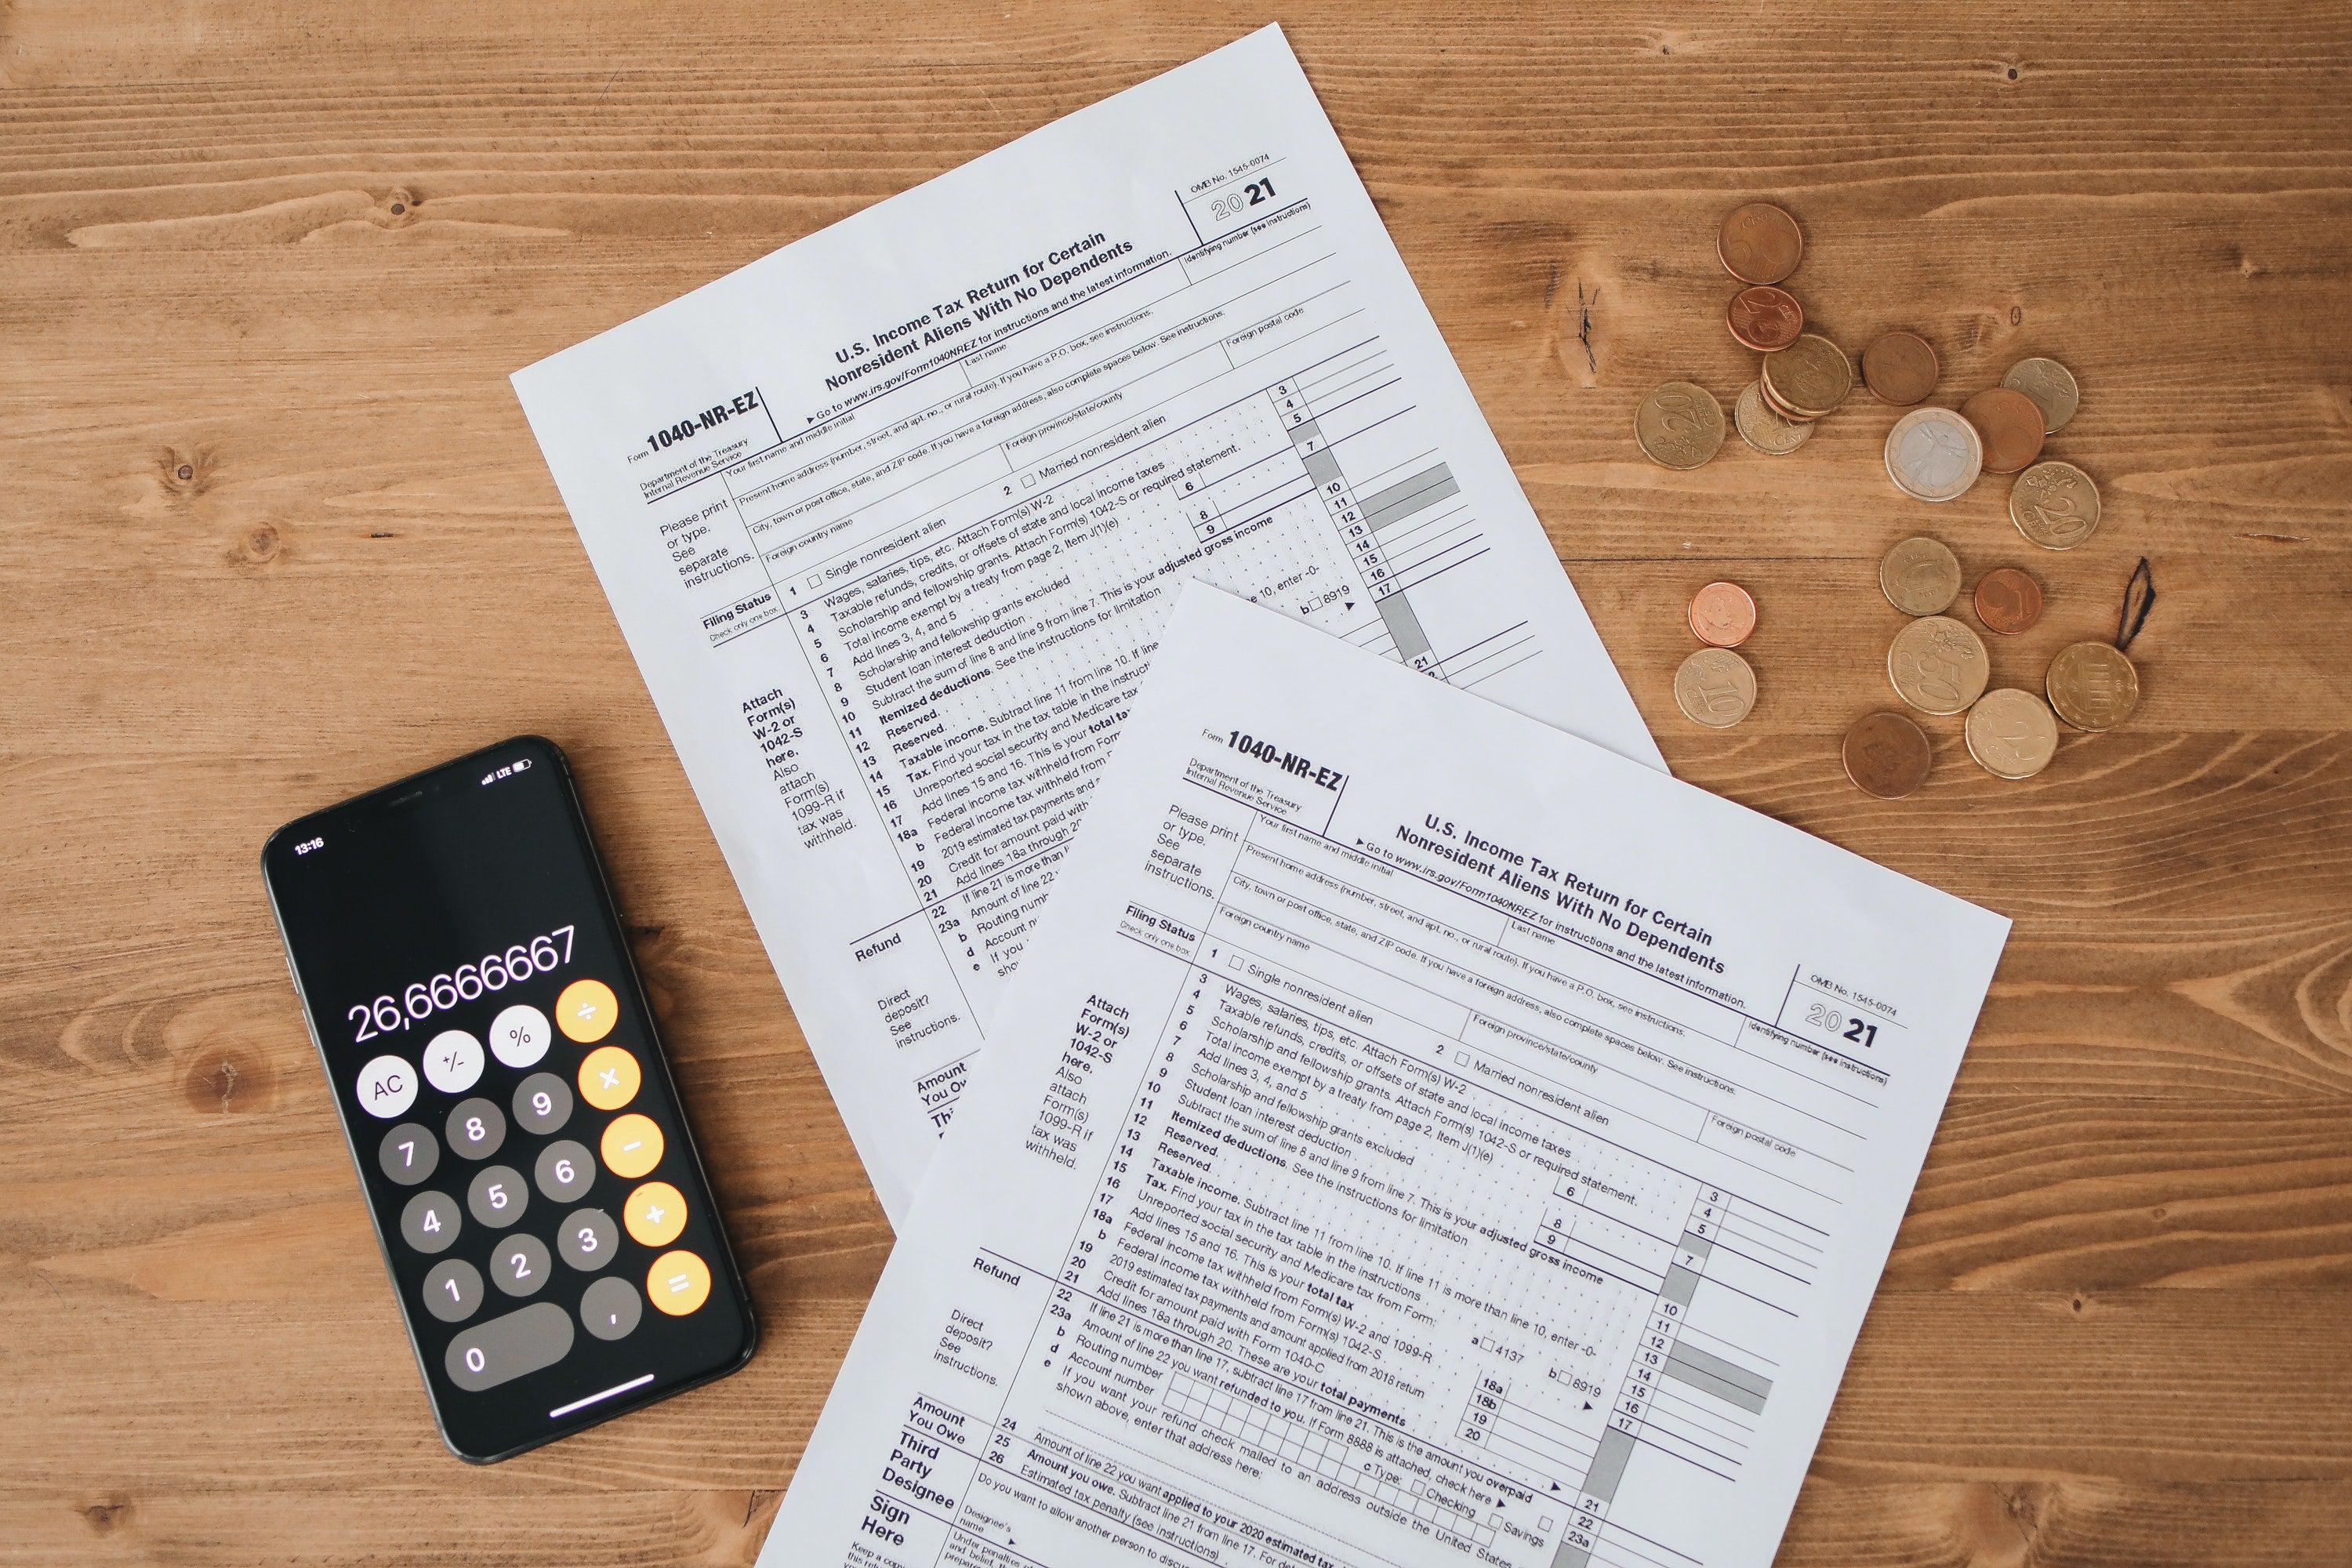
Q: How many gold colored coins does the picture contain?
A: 10